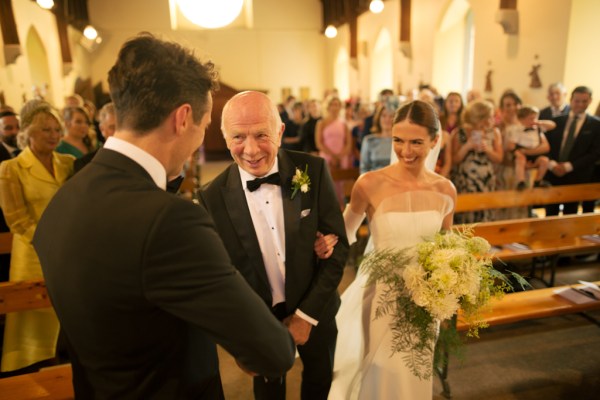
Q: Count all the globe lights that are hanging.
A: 5